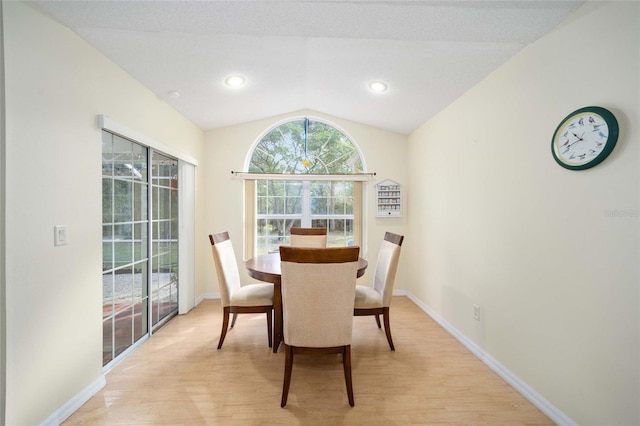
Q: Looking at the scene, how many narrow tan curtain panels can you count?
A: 2